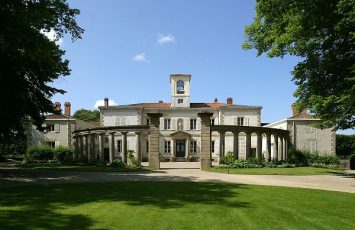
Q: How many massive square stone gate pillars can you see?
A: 2